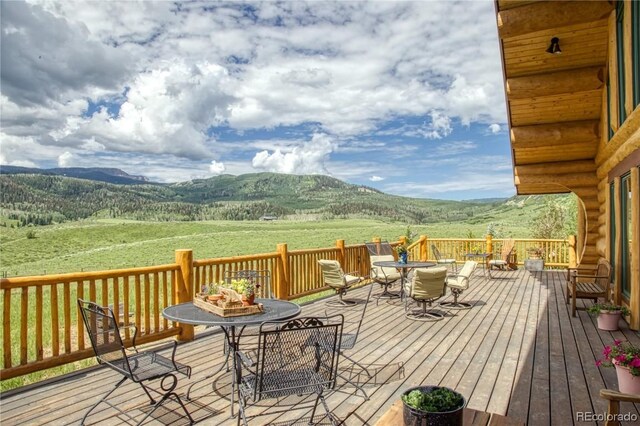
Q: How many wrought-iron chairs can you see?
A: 4